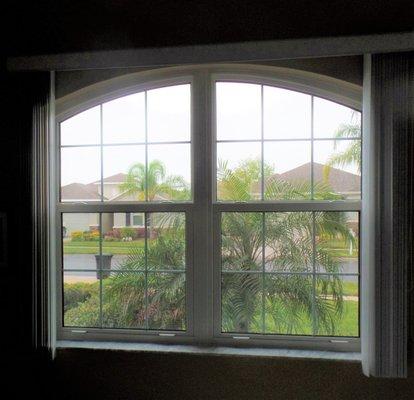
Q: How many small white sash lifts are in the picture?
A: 4